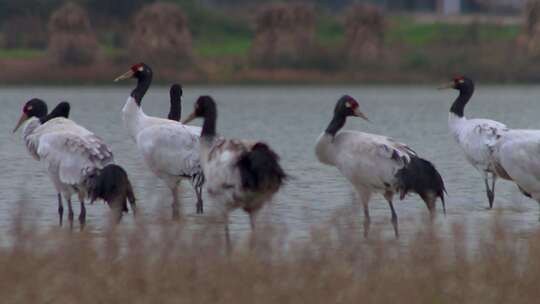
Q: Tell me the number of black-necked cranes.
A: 8